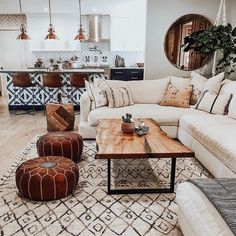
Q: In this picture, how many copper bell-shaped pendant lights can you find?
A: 3